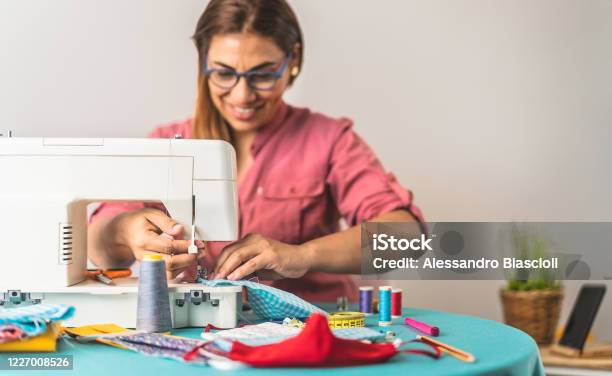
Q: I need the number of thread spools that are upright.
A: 4